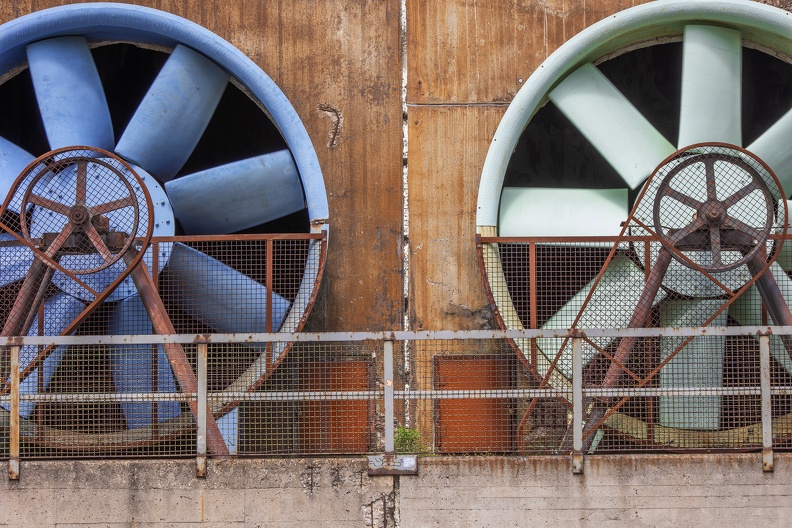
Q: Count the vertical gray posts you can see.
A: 5